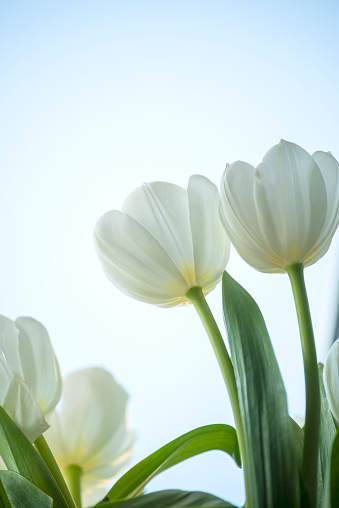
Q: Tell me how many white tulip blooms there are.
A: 5